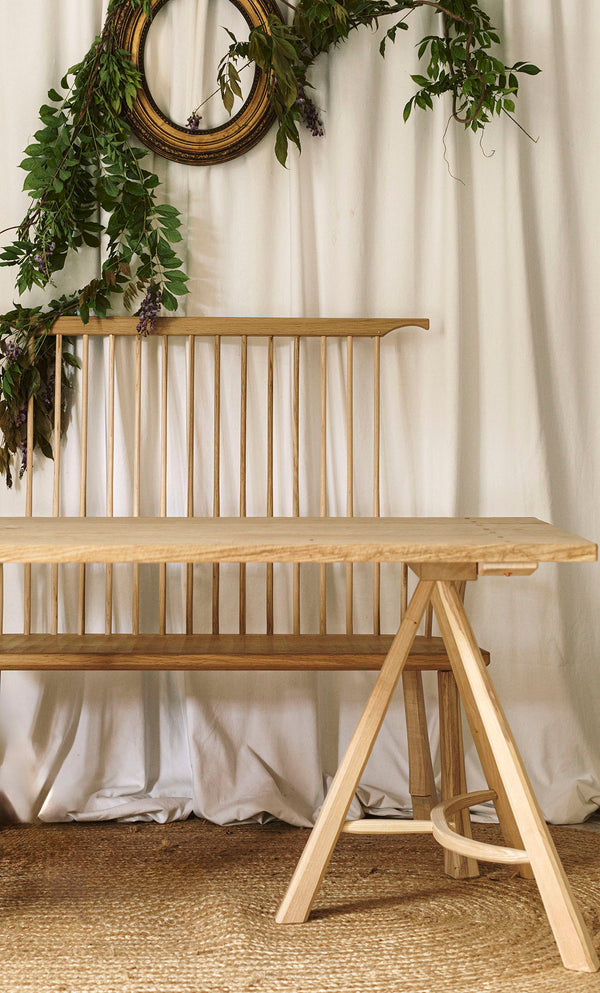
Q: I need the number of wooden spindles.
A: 14